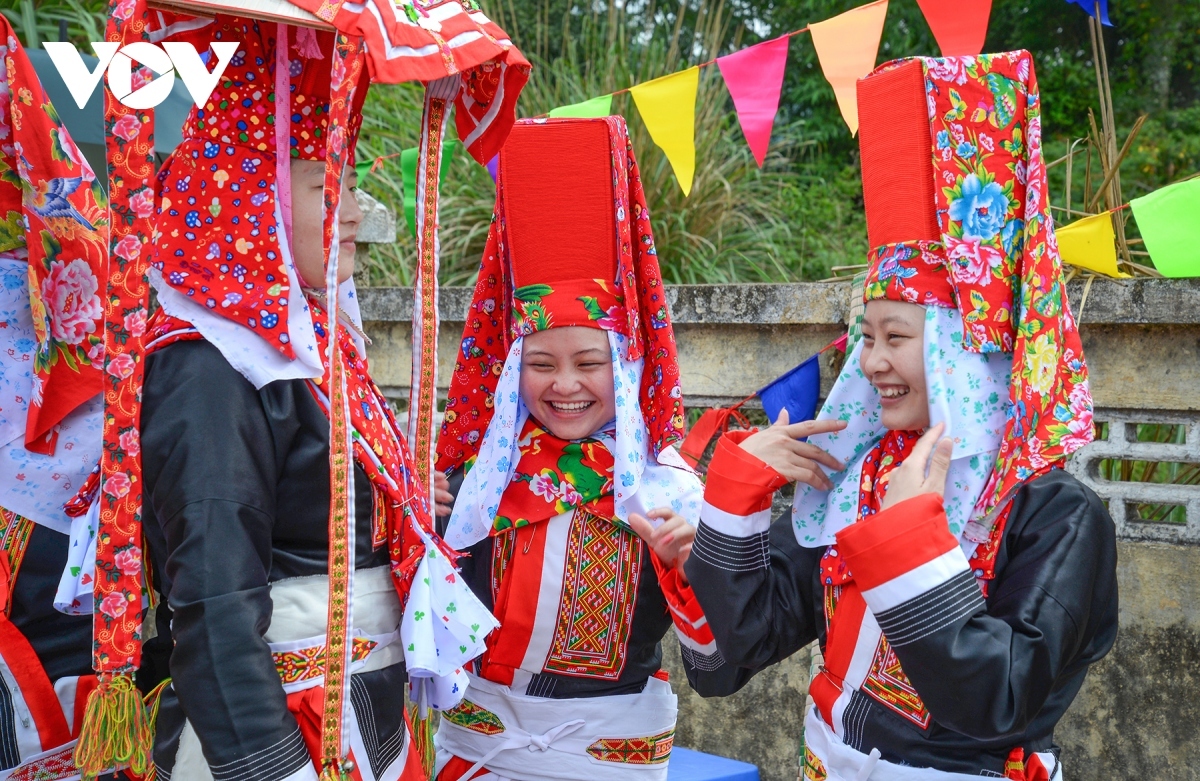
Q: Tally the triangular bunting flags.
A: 14